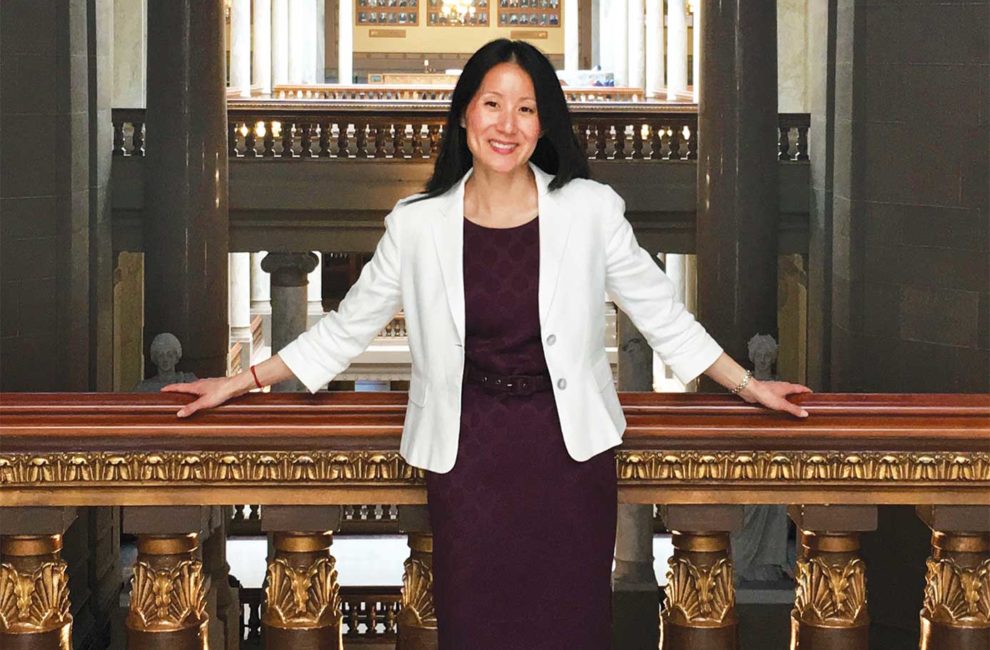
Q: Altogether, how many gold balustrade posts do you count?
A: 7